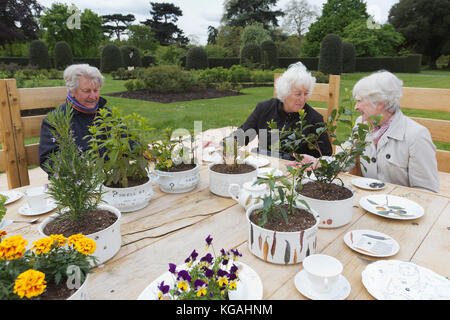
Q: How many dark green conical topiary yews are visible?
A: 9